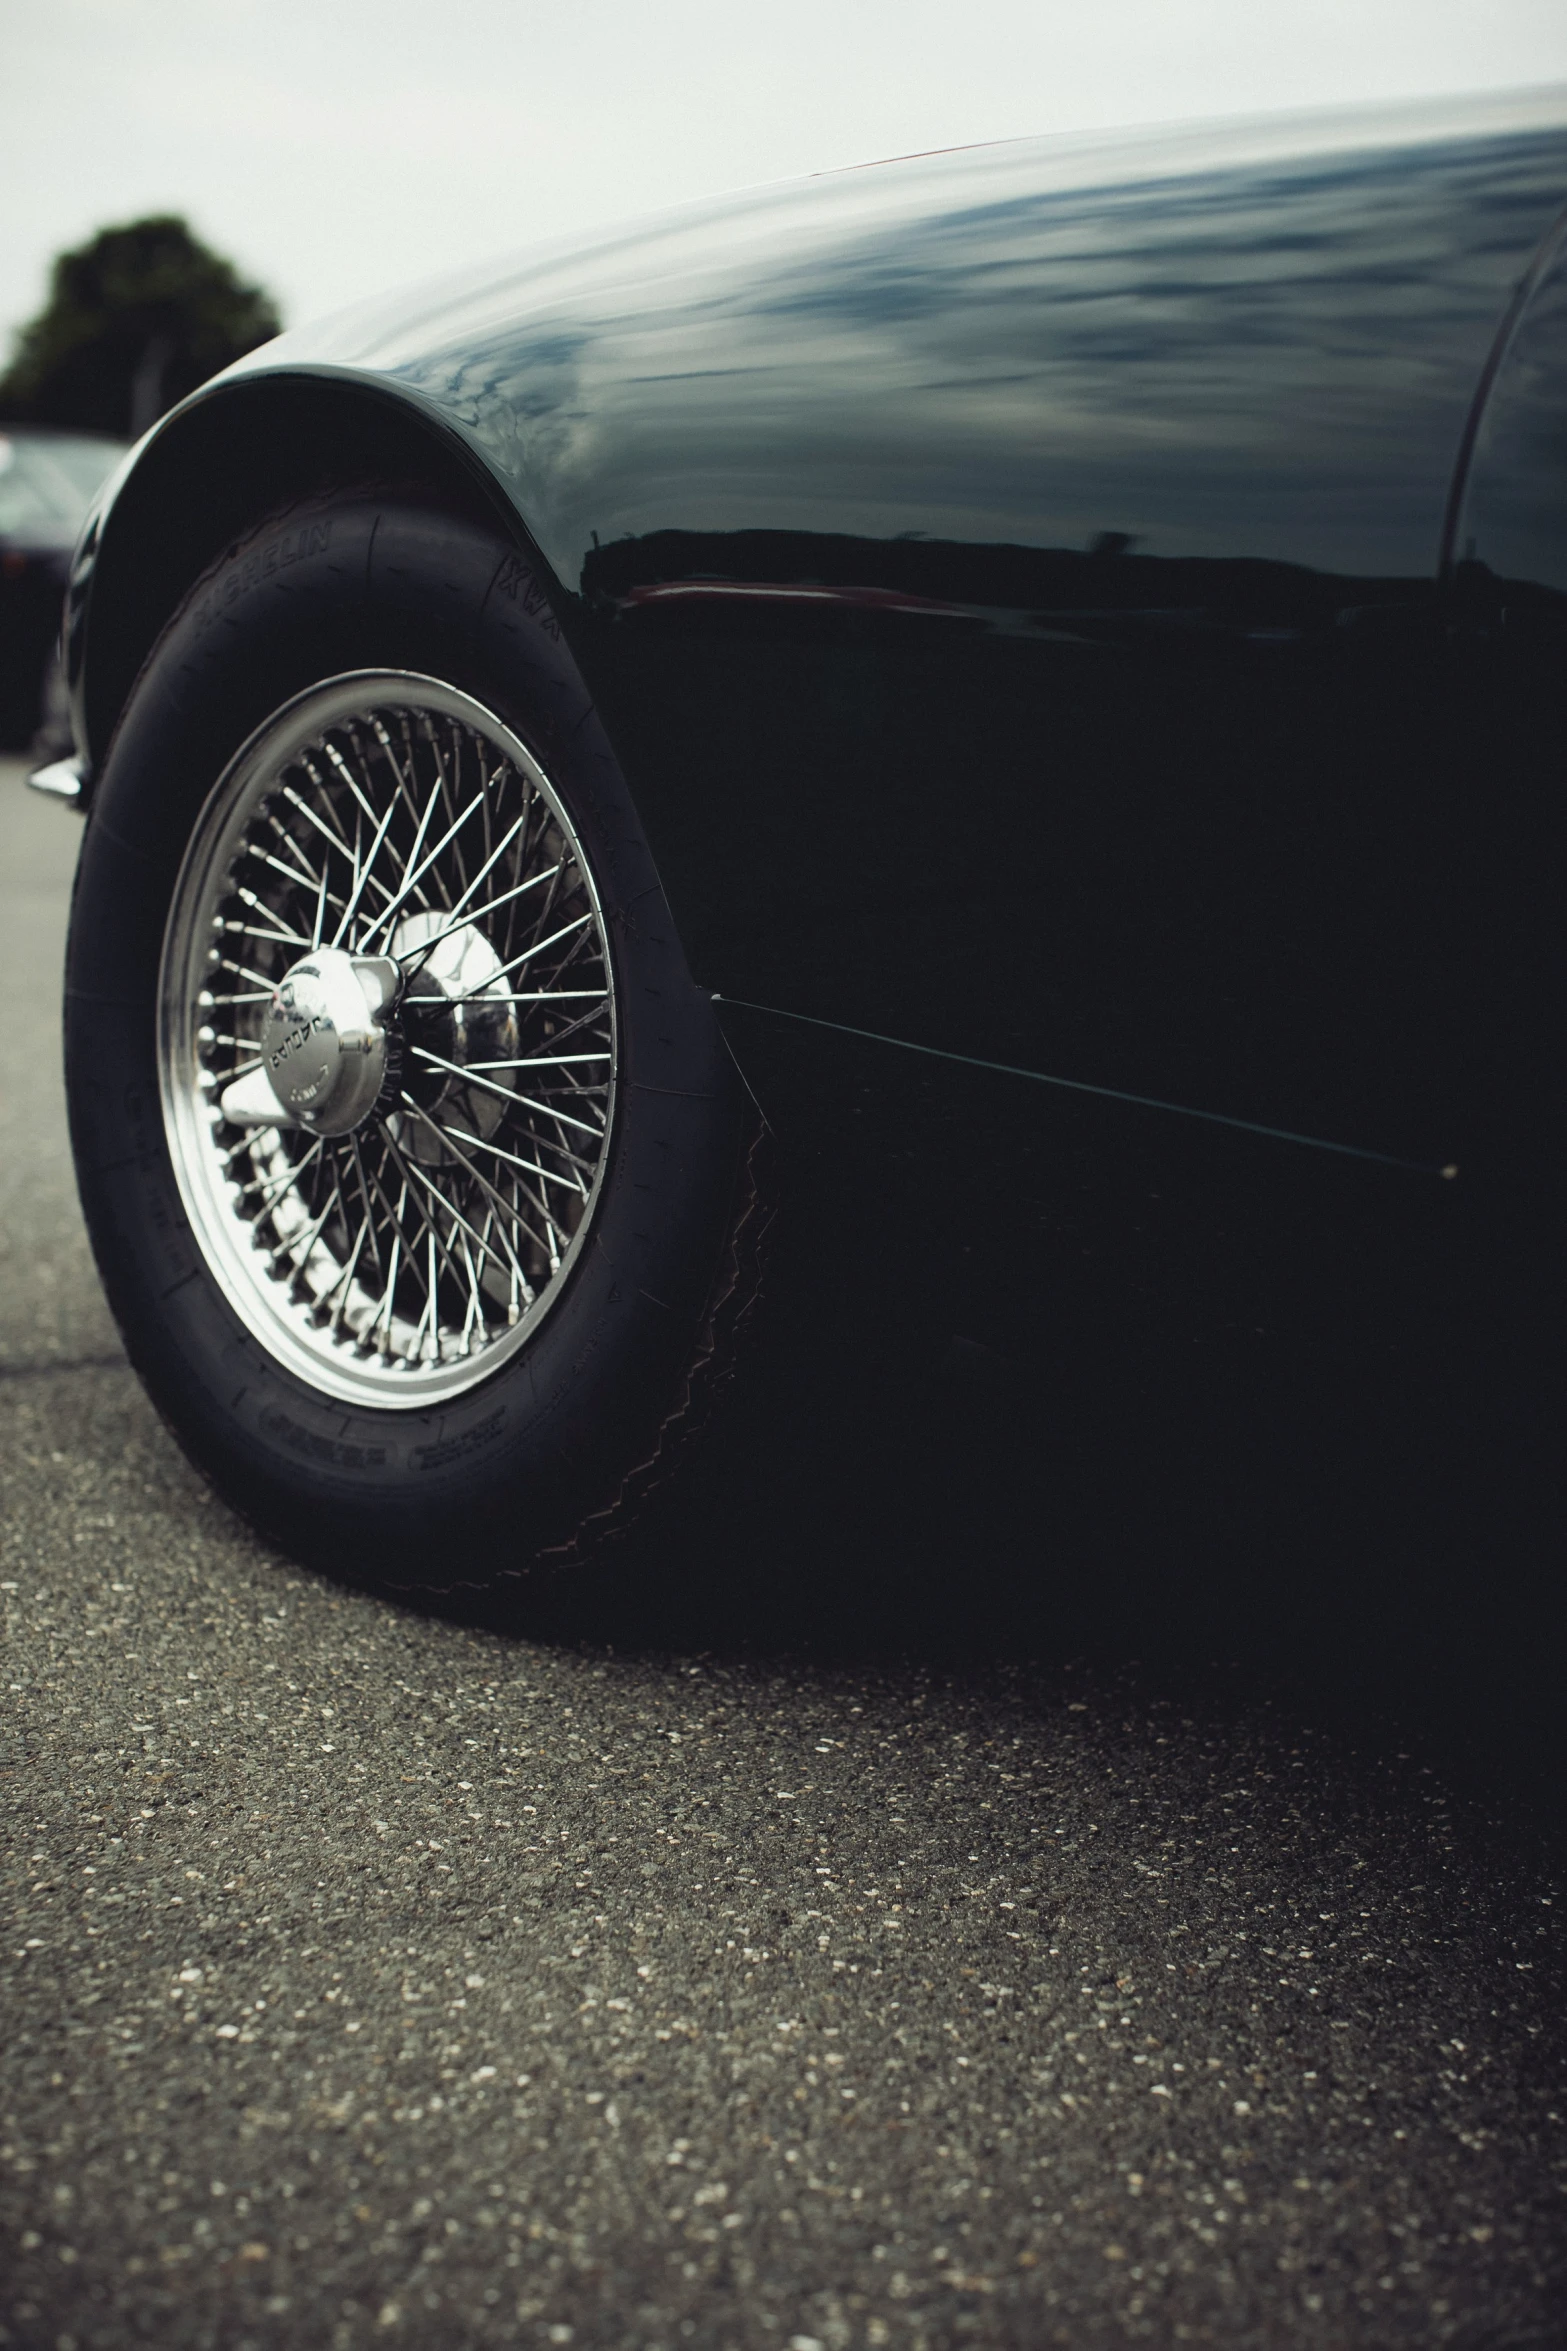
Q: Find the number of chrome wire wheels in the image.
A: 1